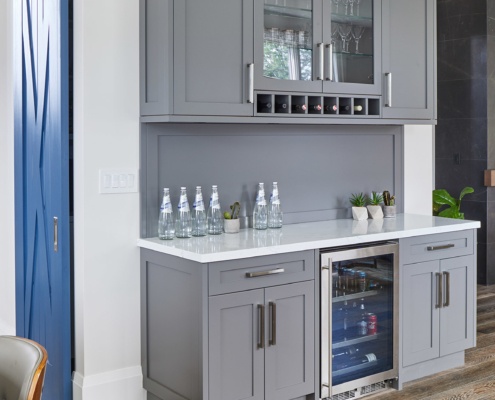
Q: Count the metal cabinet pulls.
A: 10